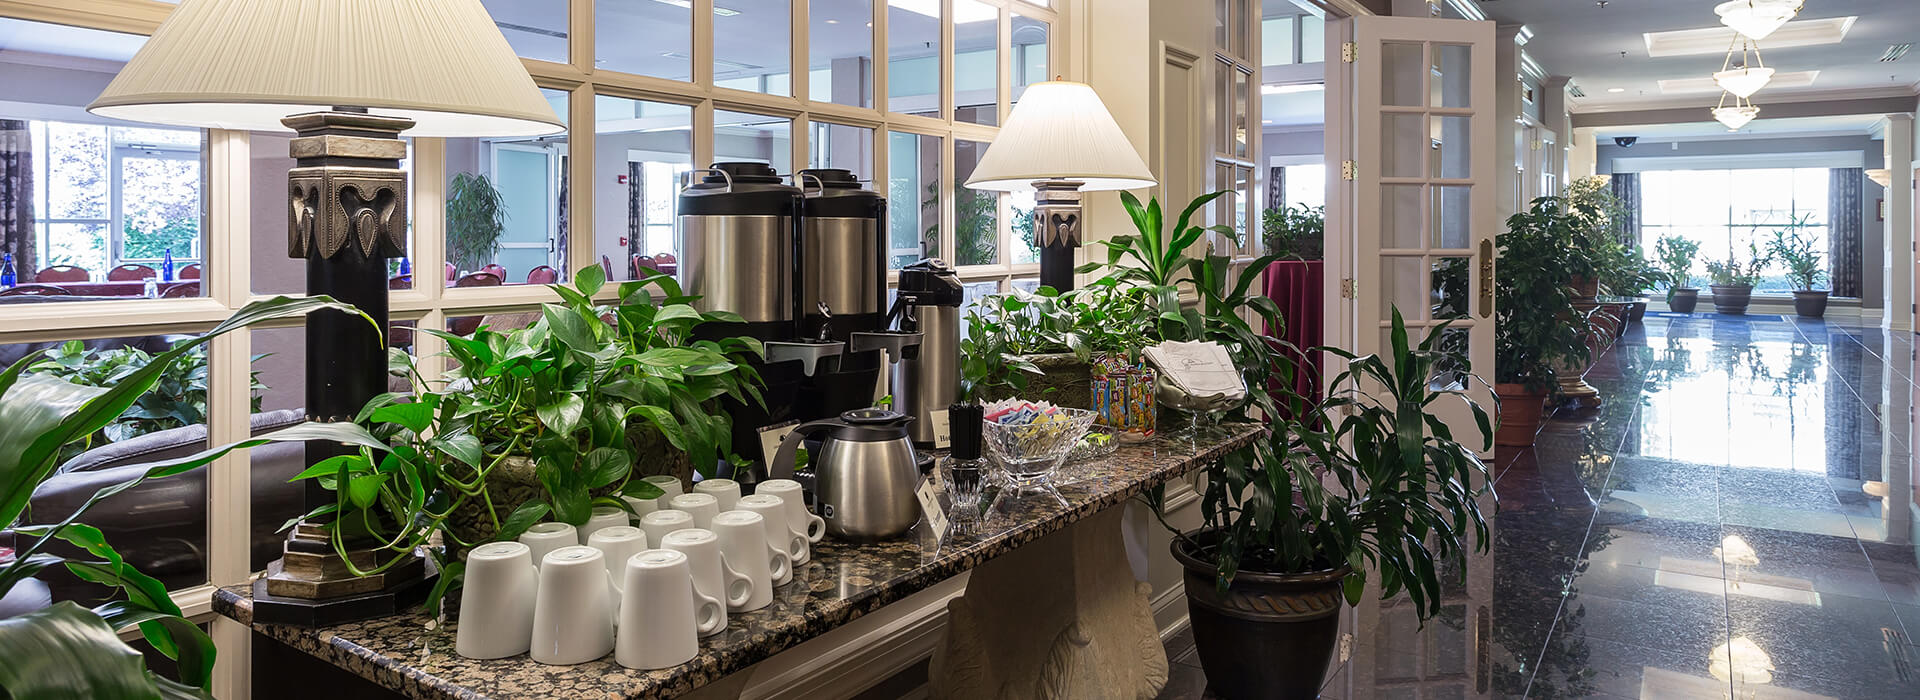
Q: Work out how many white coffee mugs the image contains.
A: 15